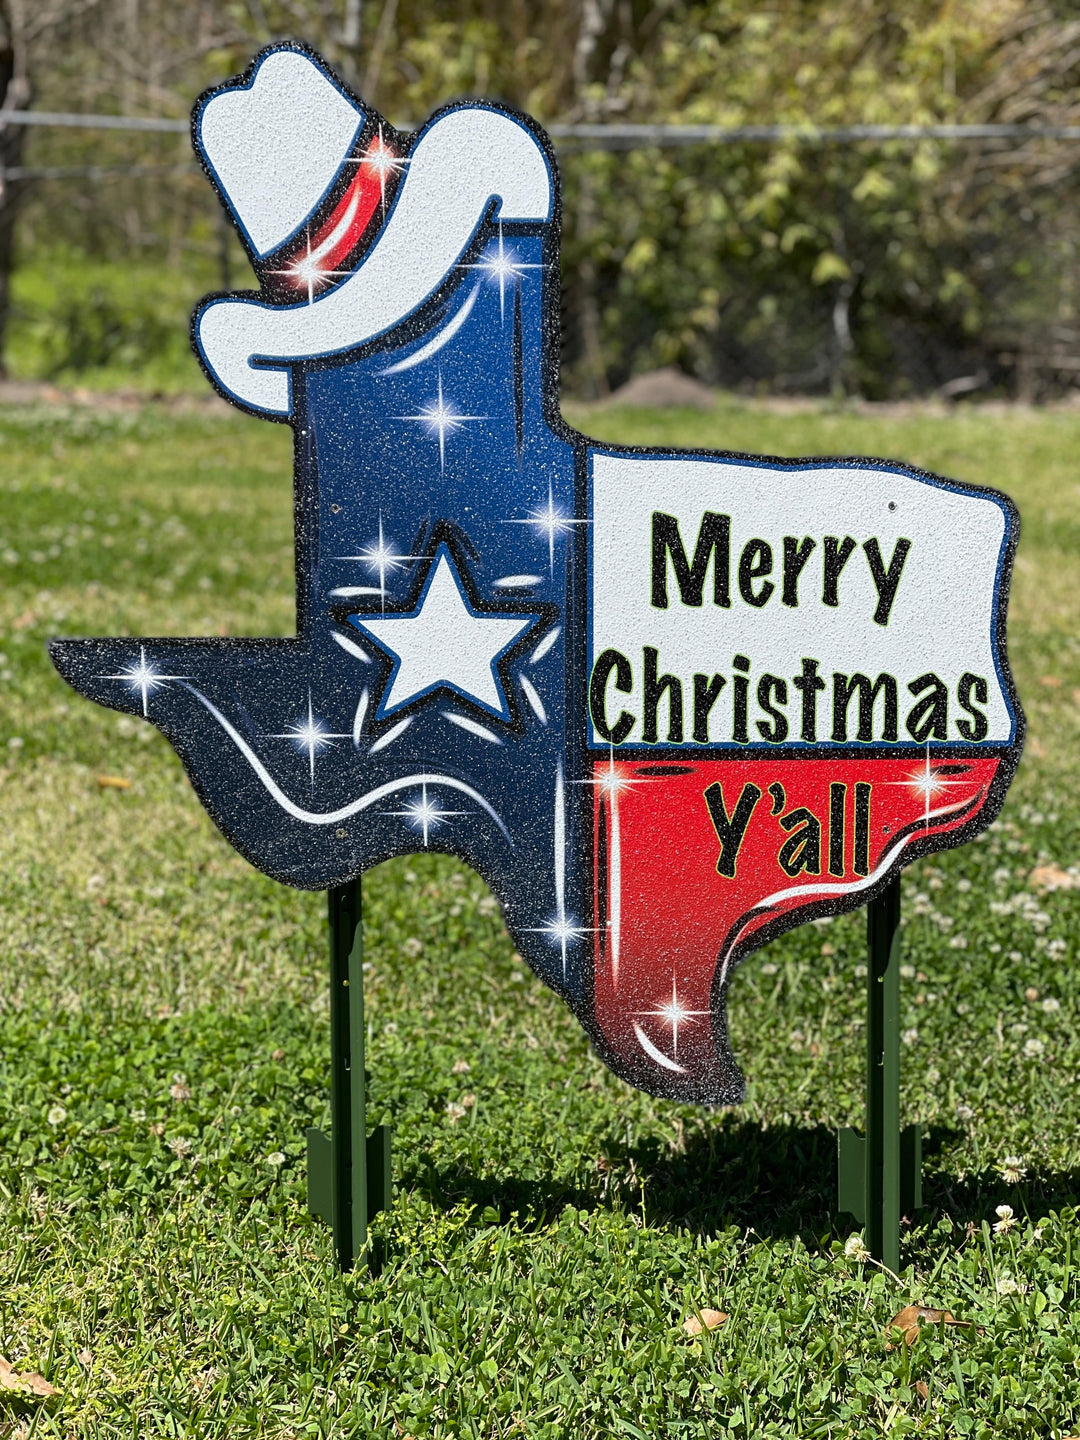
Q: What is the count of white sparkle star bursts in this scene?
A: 13